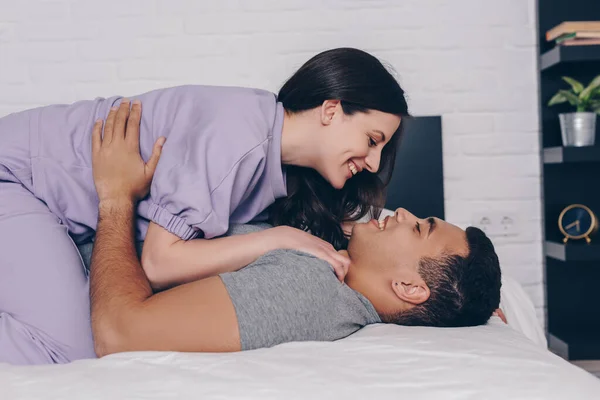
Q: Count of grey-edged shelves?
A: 4